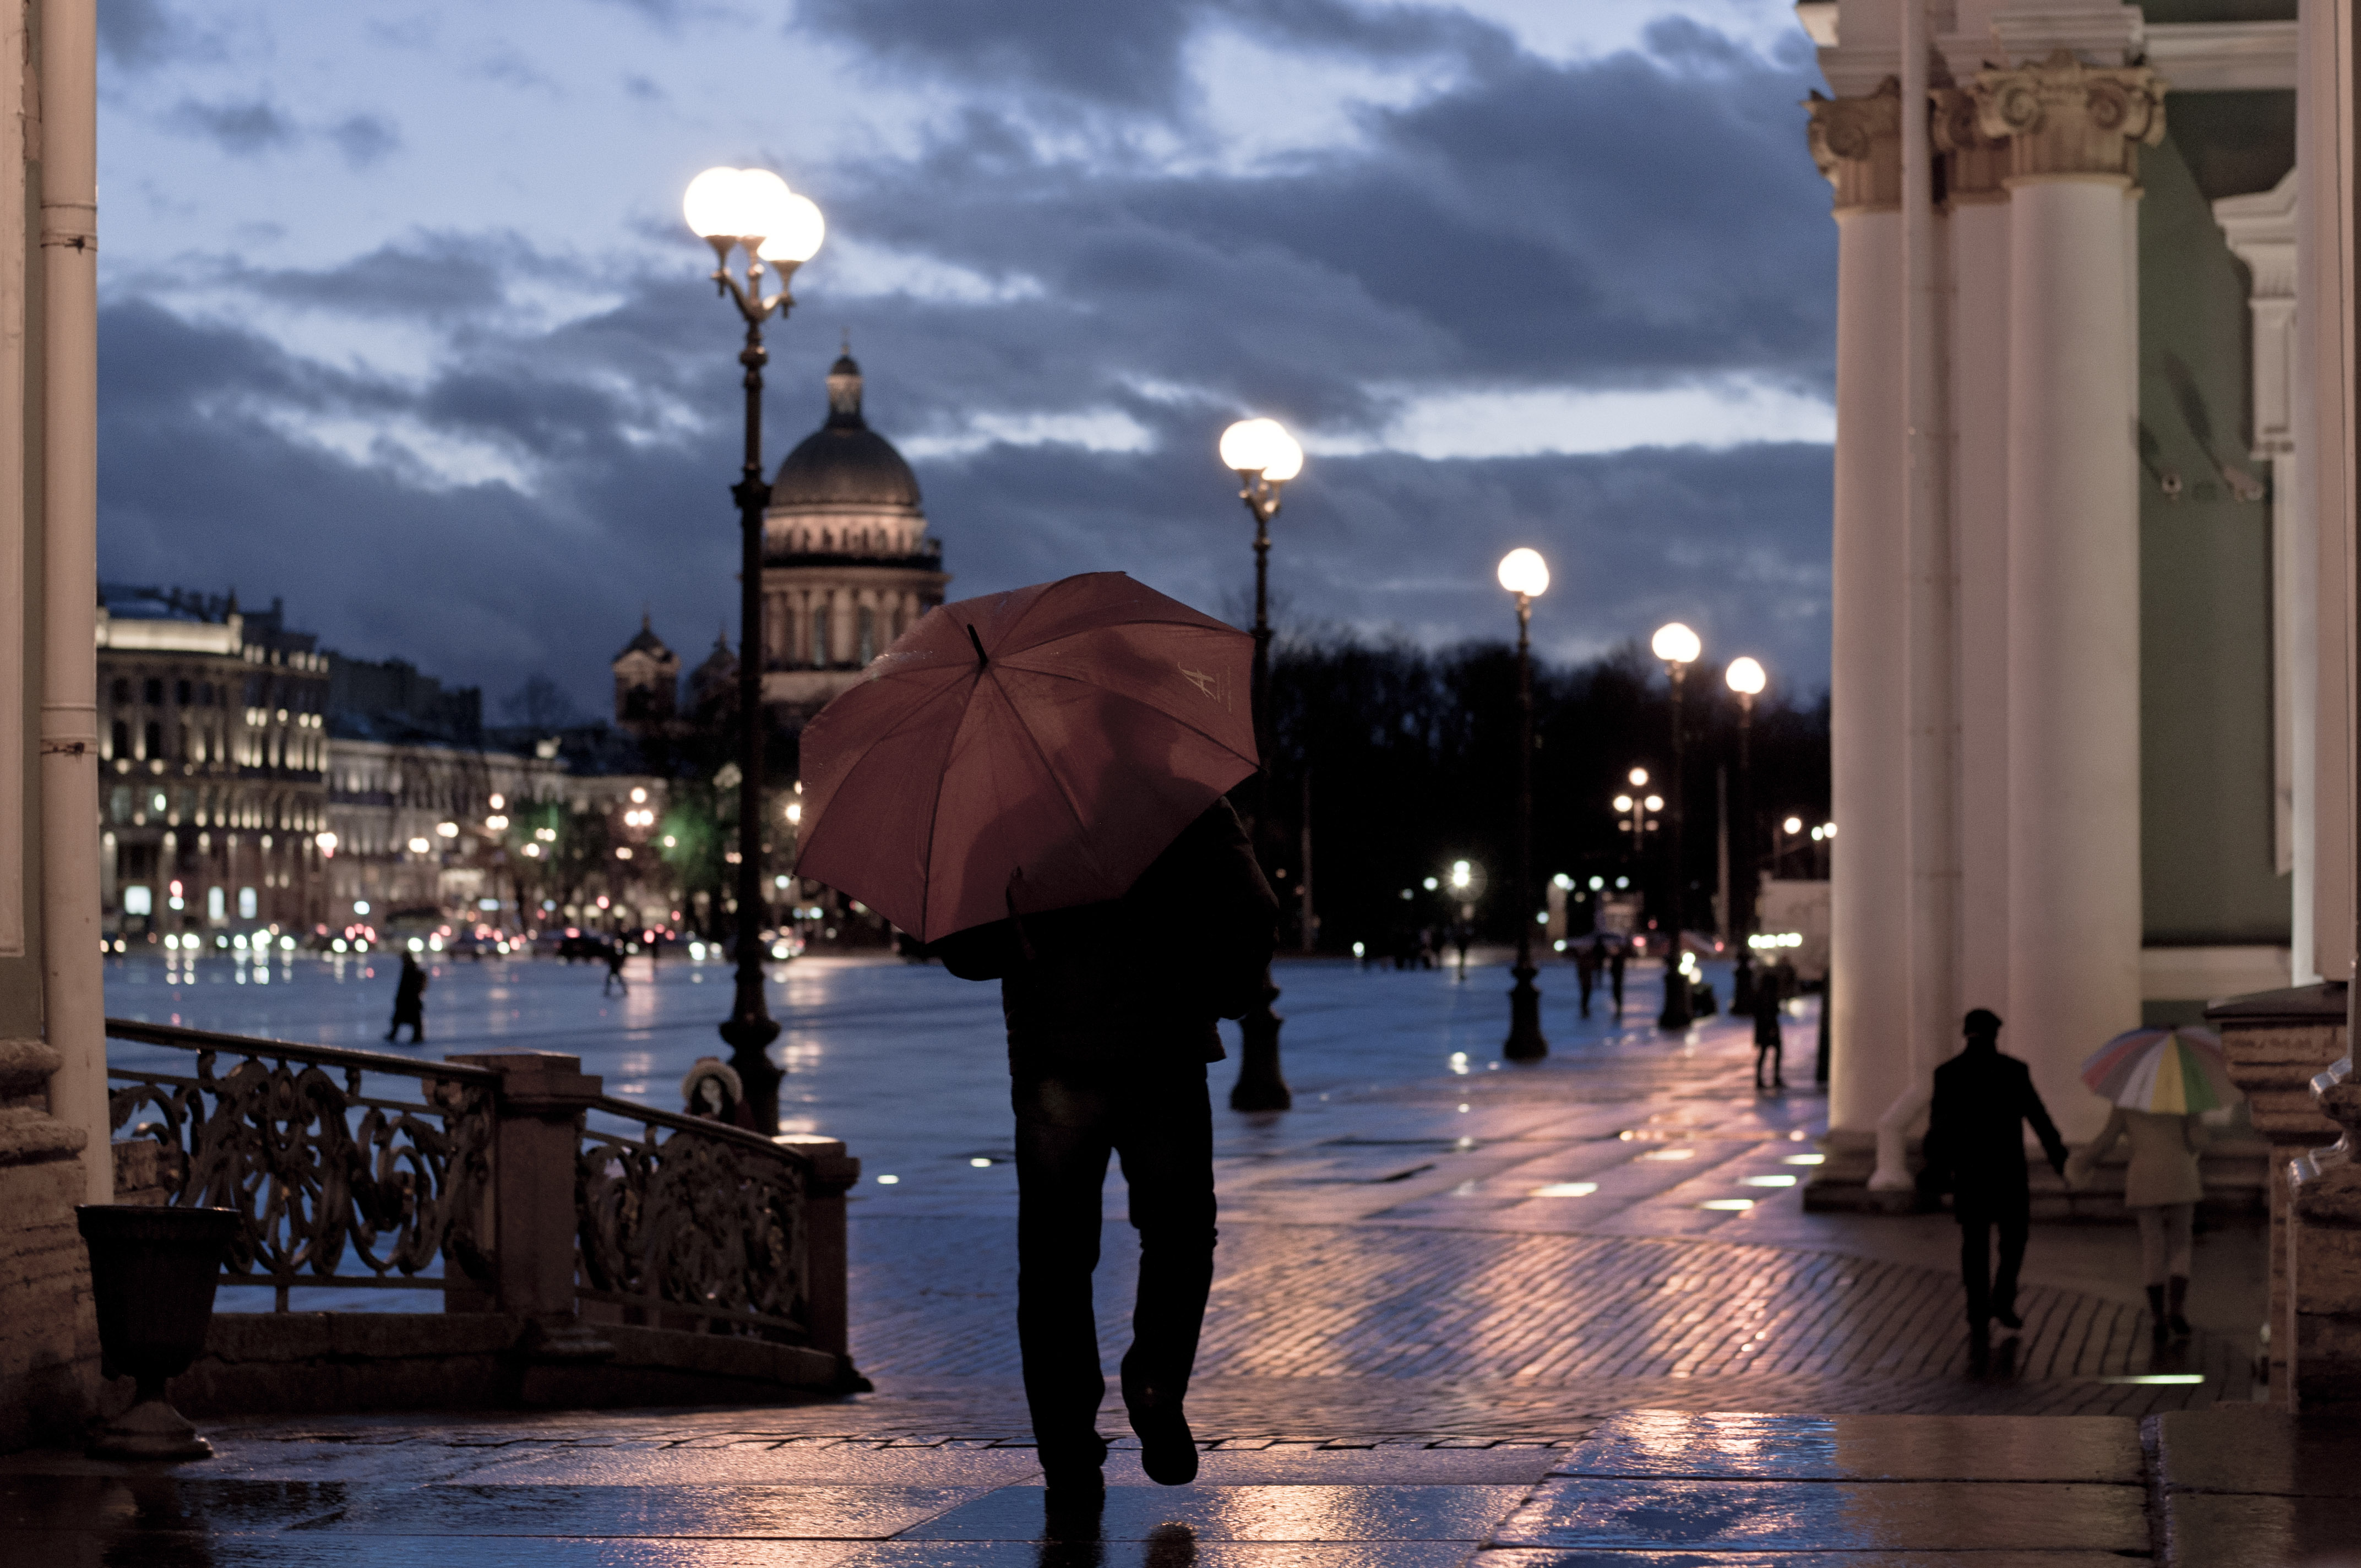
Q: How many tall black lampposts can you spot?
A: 5